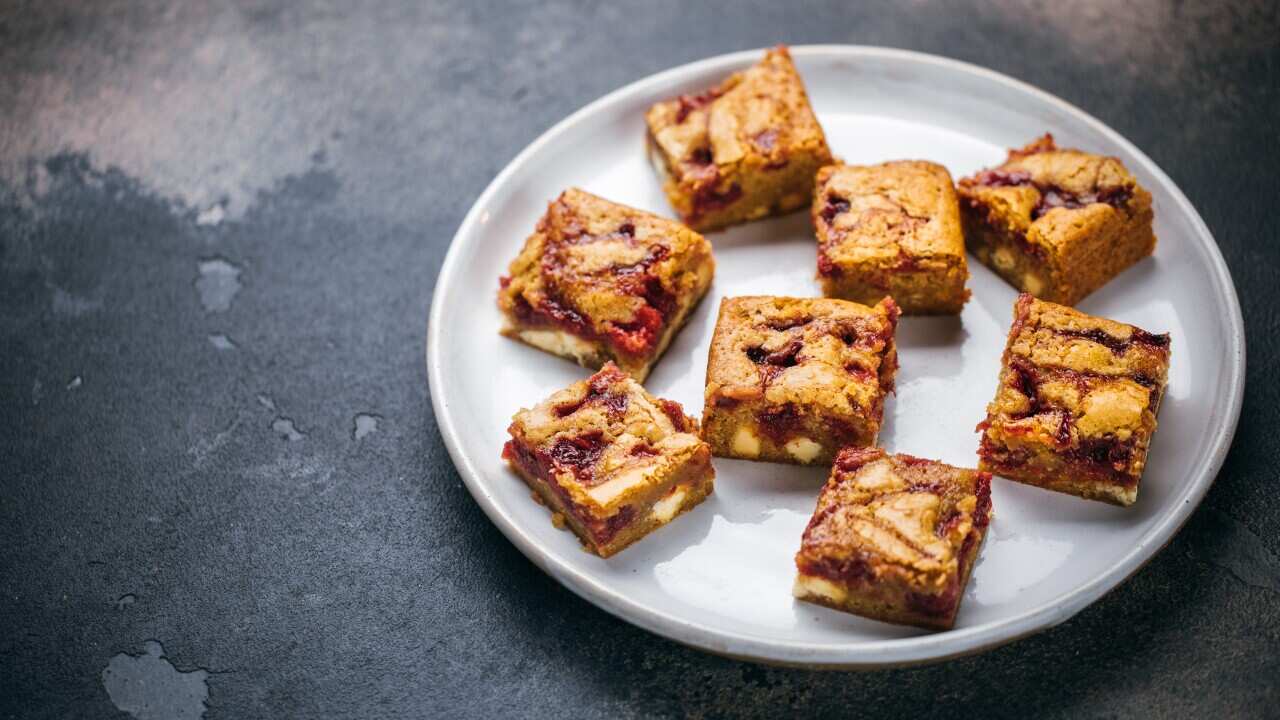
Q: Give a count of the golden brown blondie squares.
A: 8